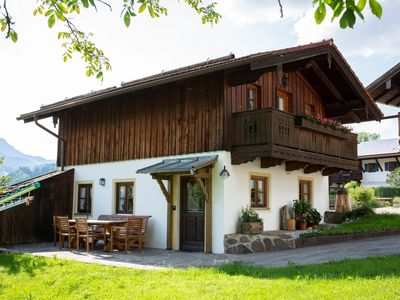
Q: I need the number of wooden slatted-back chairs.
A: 4